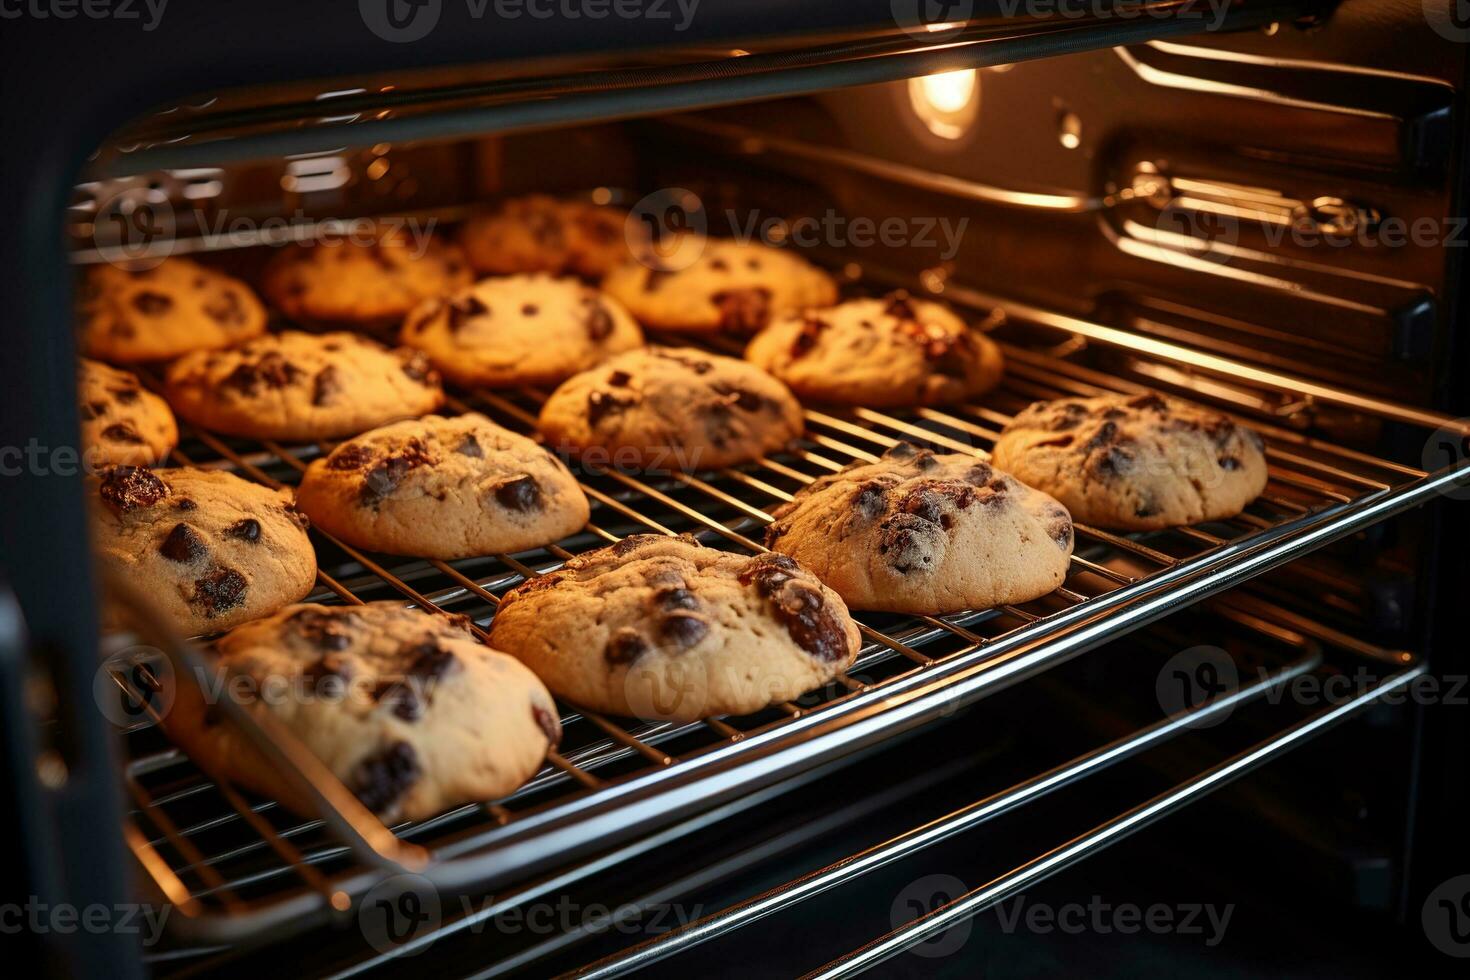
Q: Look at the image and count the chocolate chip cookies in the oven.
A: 15